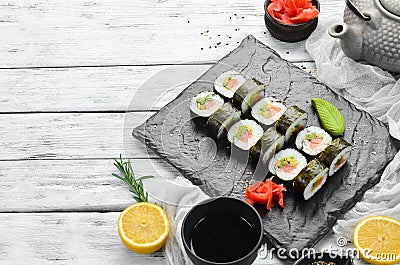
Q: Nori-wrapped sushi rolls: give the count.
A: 12